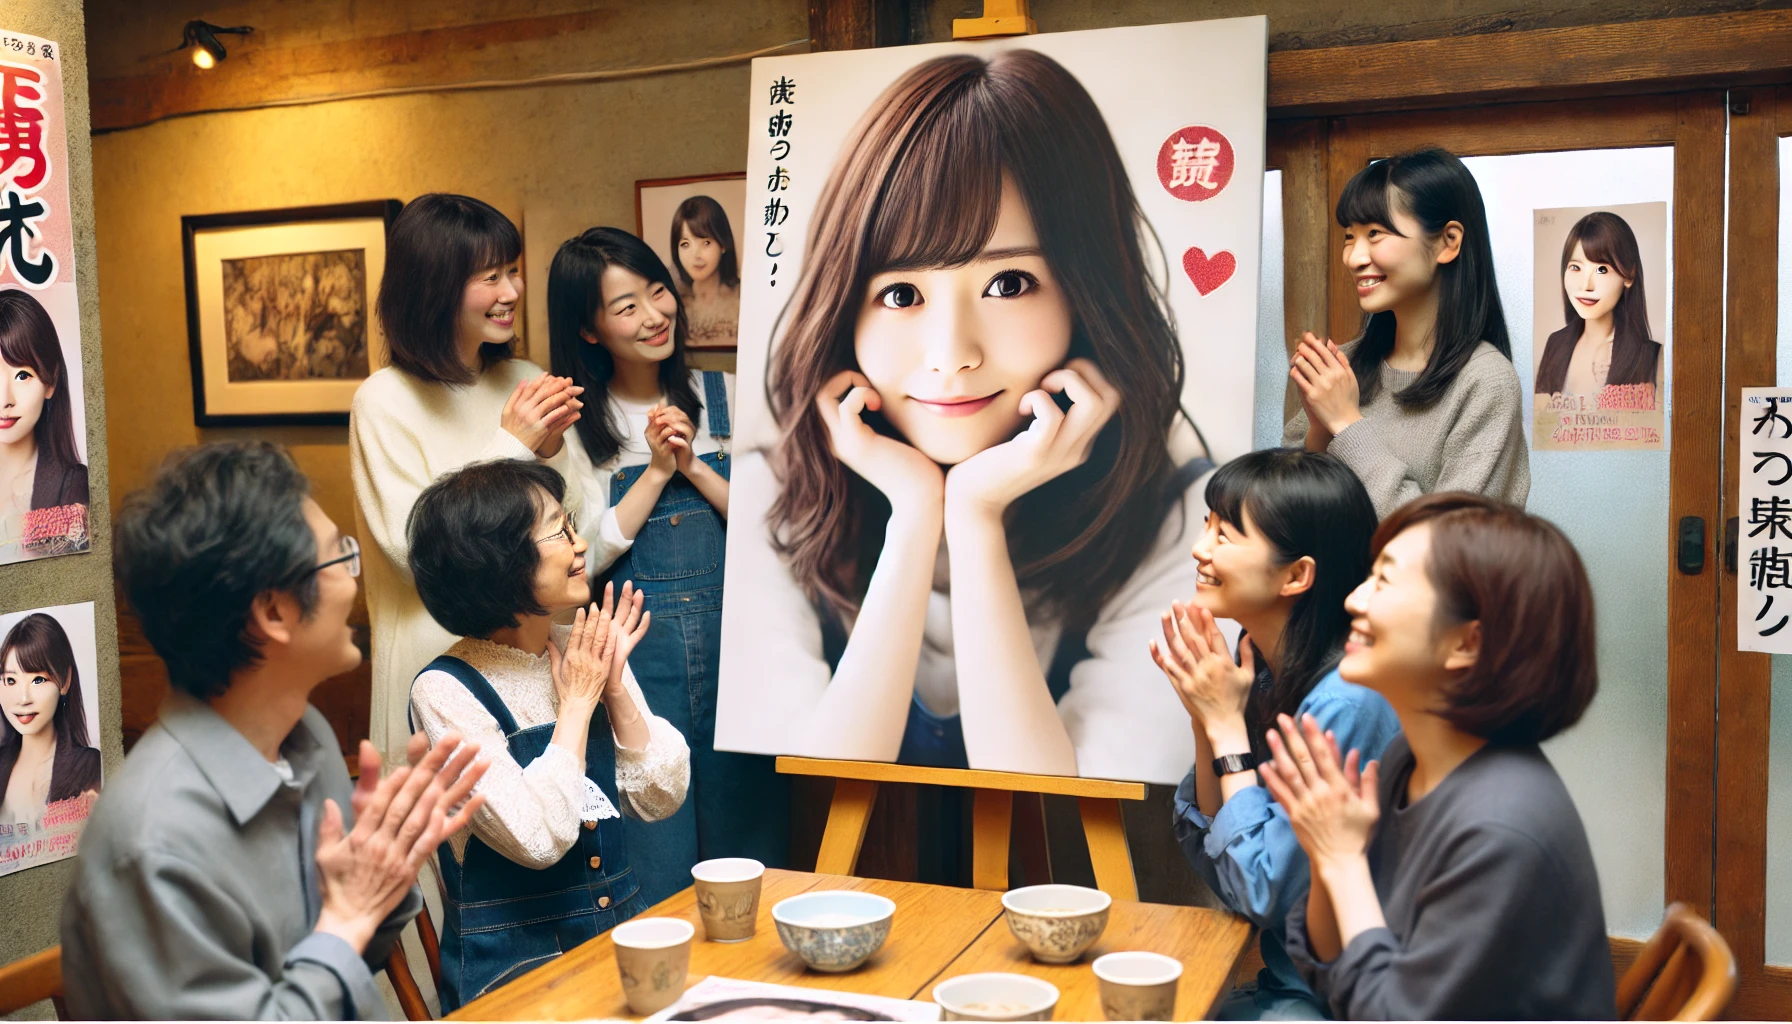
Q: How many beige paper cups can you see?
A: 3